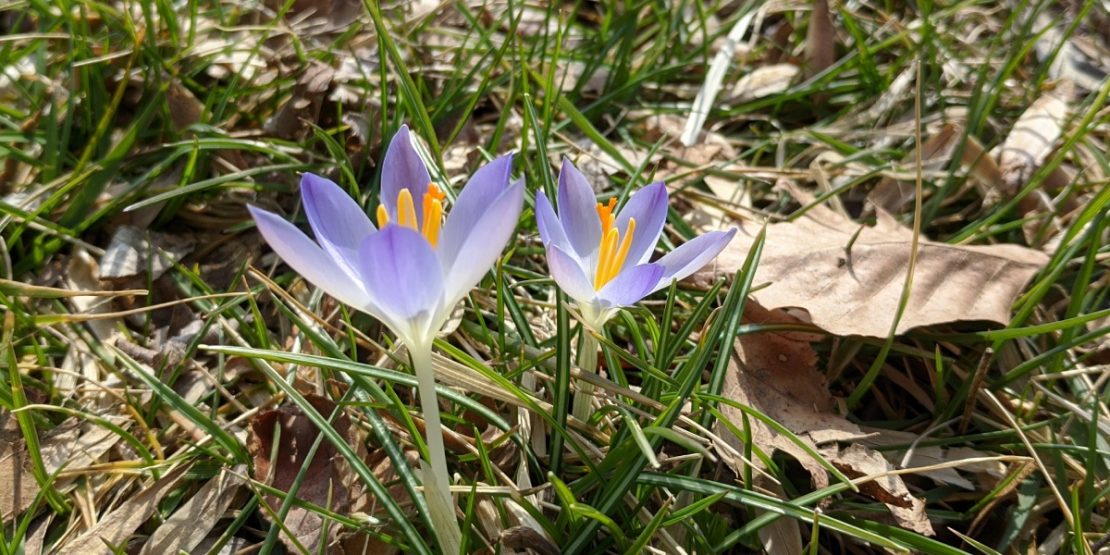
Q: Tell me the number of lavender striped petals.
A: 12